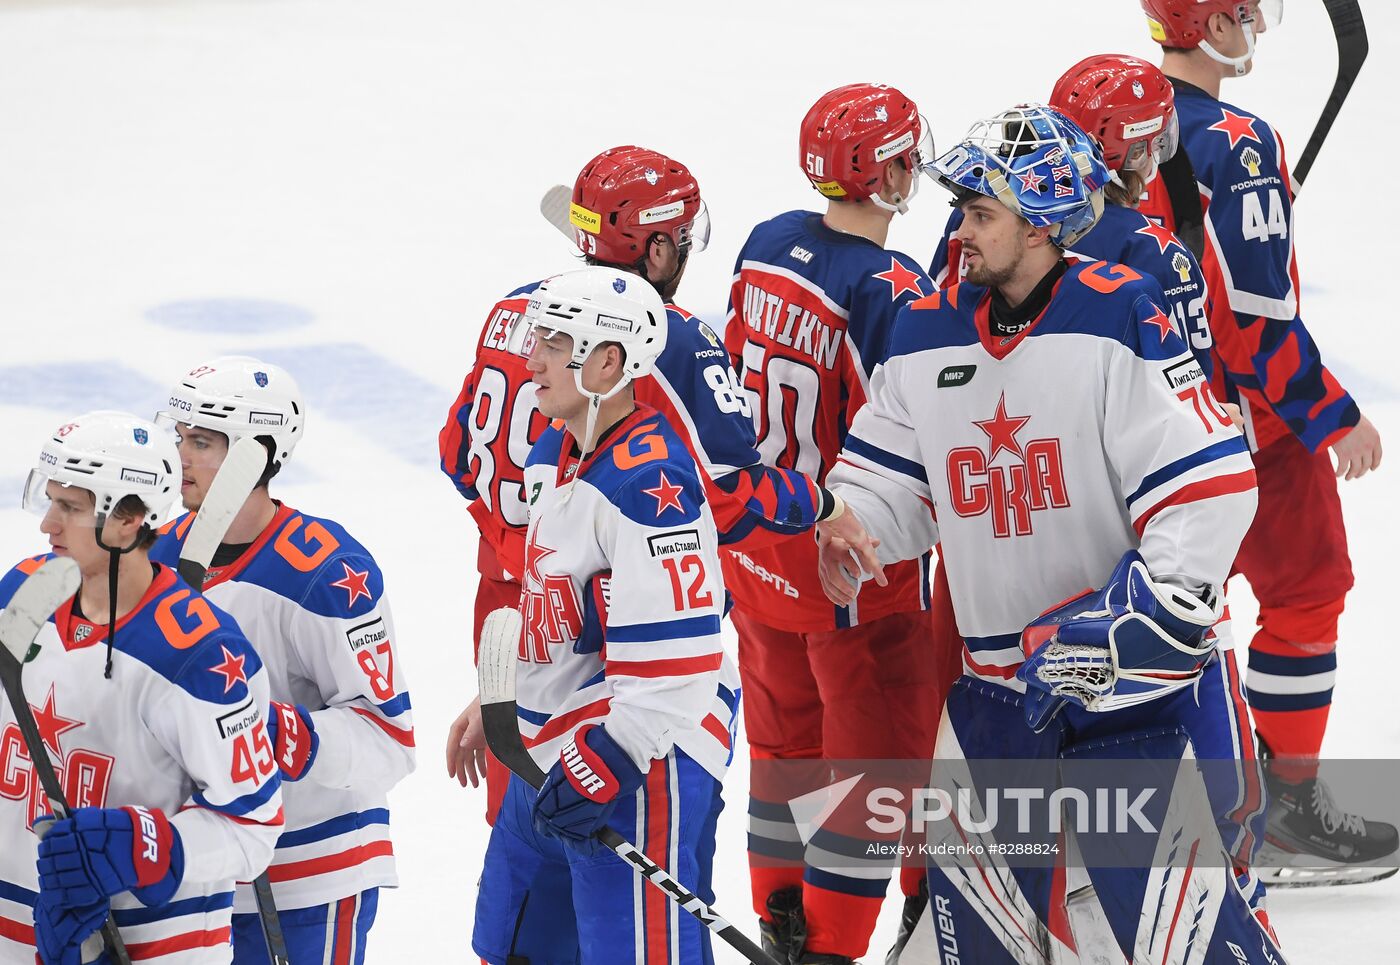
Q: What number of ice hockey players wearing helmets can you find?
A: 8